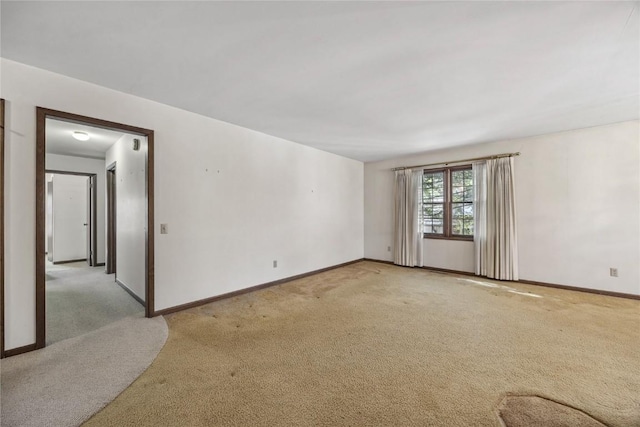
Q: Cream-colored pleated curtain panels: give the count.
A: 2